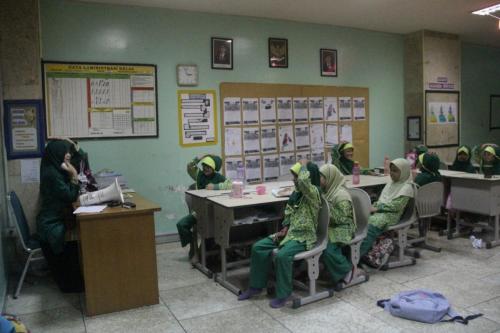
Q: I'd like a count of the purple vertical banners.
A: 0